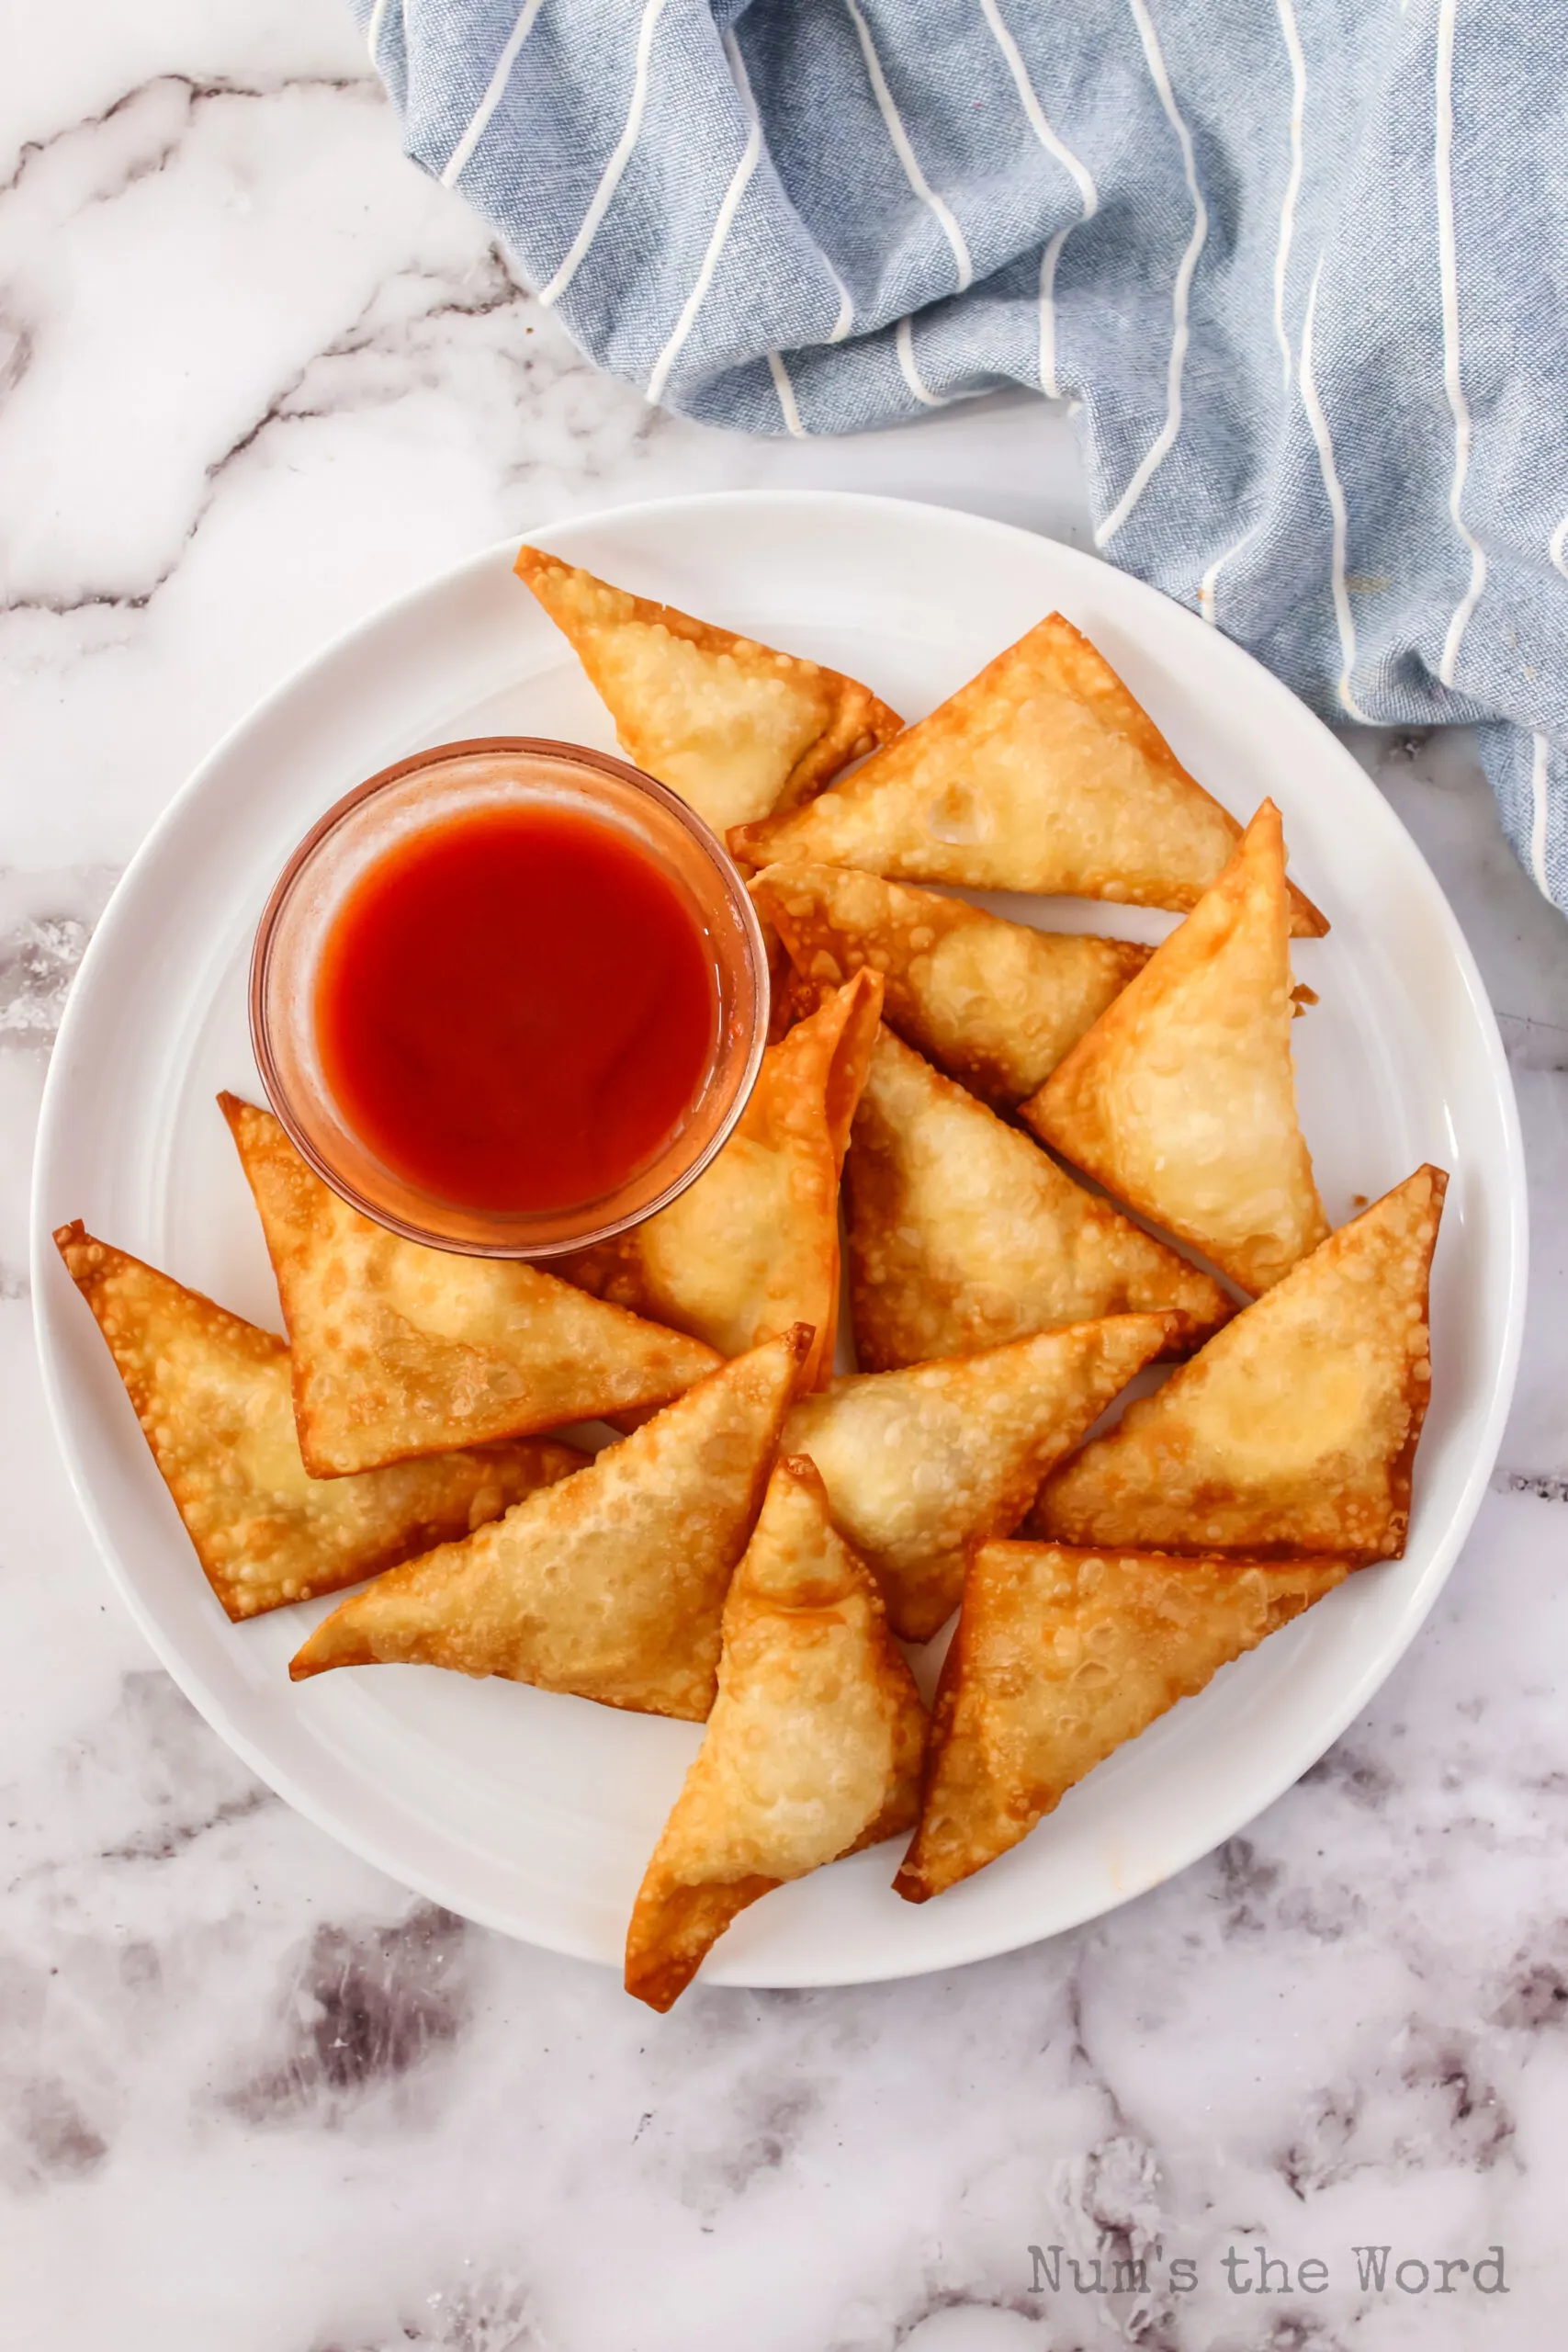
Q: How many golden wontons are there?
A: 13